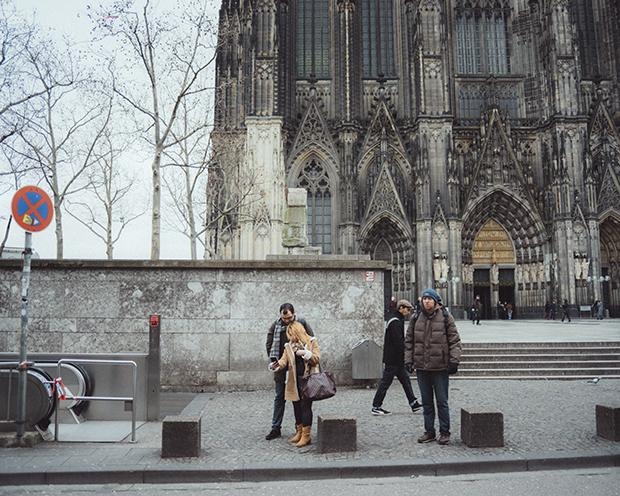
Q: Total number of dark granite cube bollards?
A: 4